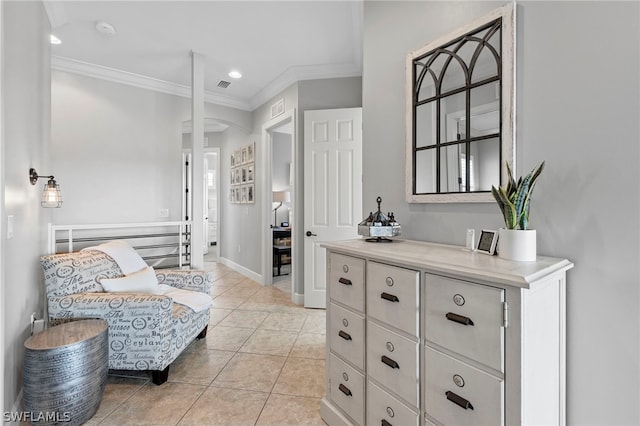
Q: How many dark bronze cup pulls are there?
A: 8